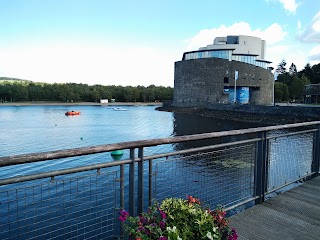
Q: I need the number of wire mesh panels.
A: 3